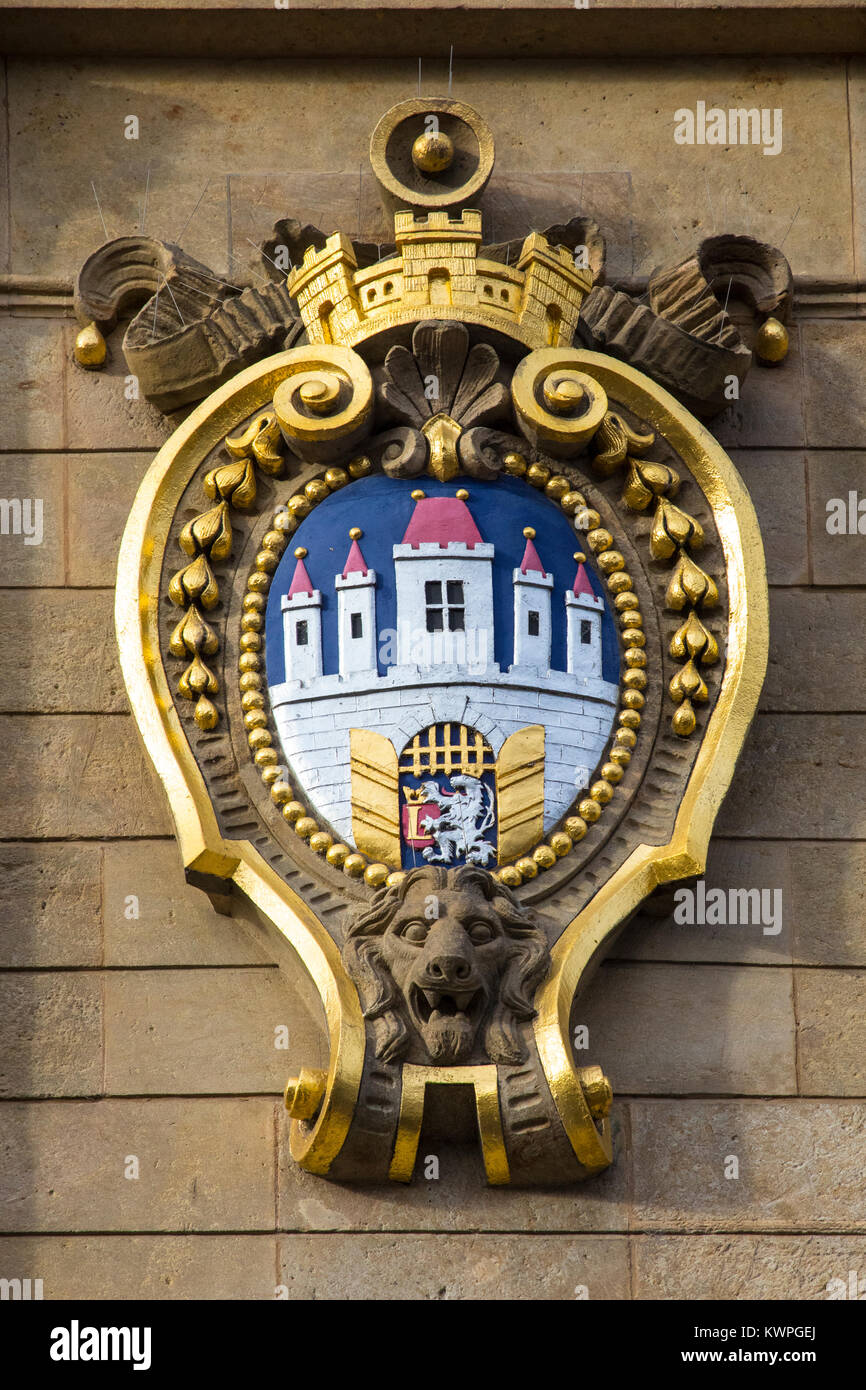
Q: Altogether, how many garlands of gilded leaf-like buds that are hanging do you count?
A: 2